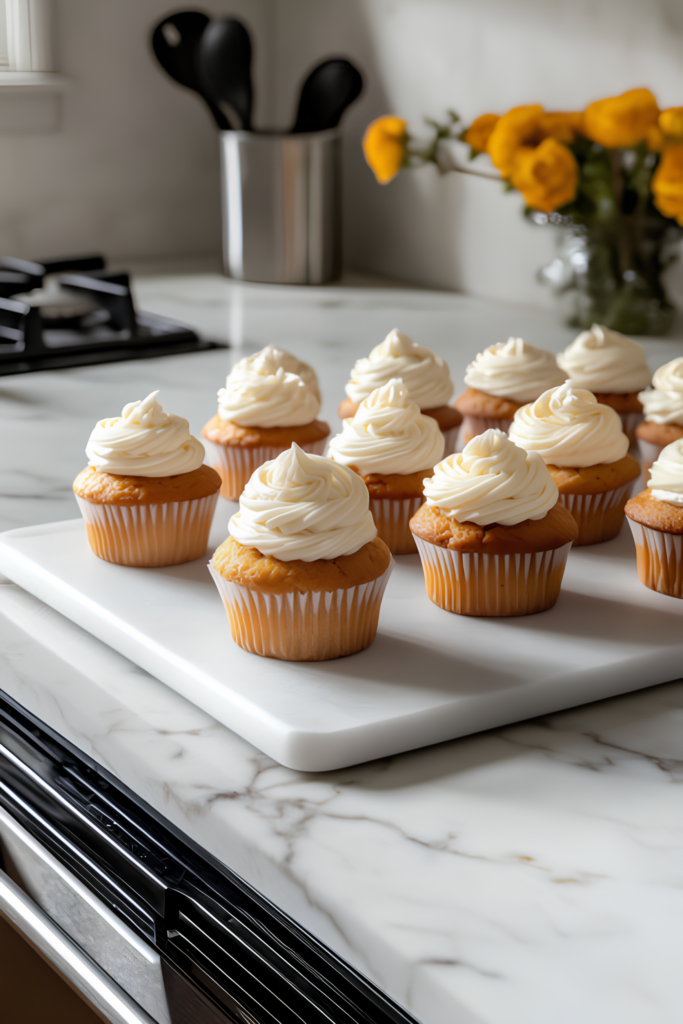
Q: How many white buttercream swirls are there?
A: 11